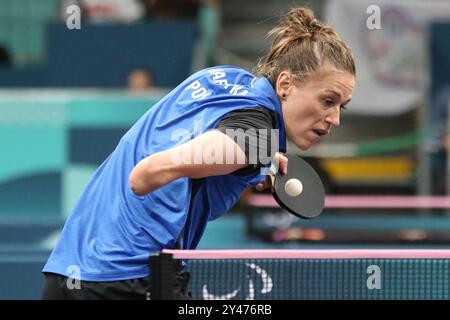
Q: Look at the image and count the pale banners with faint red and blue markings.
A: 1